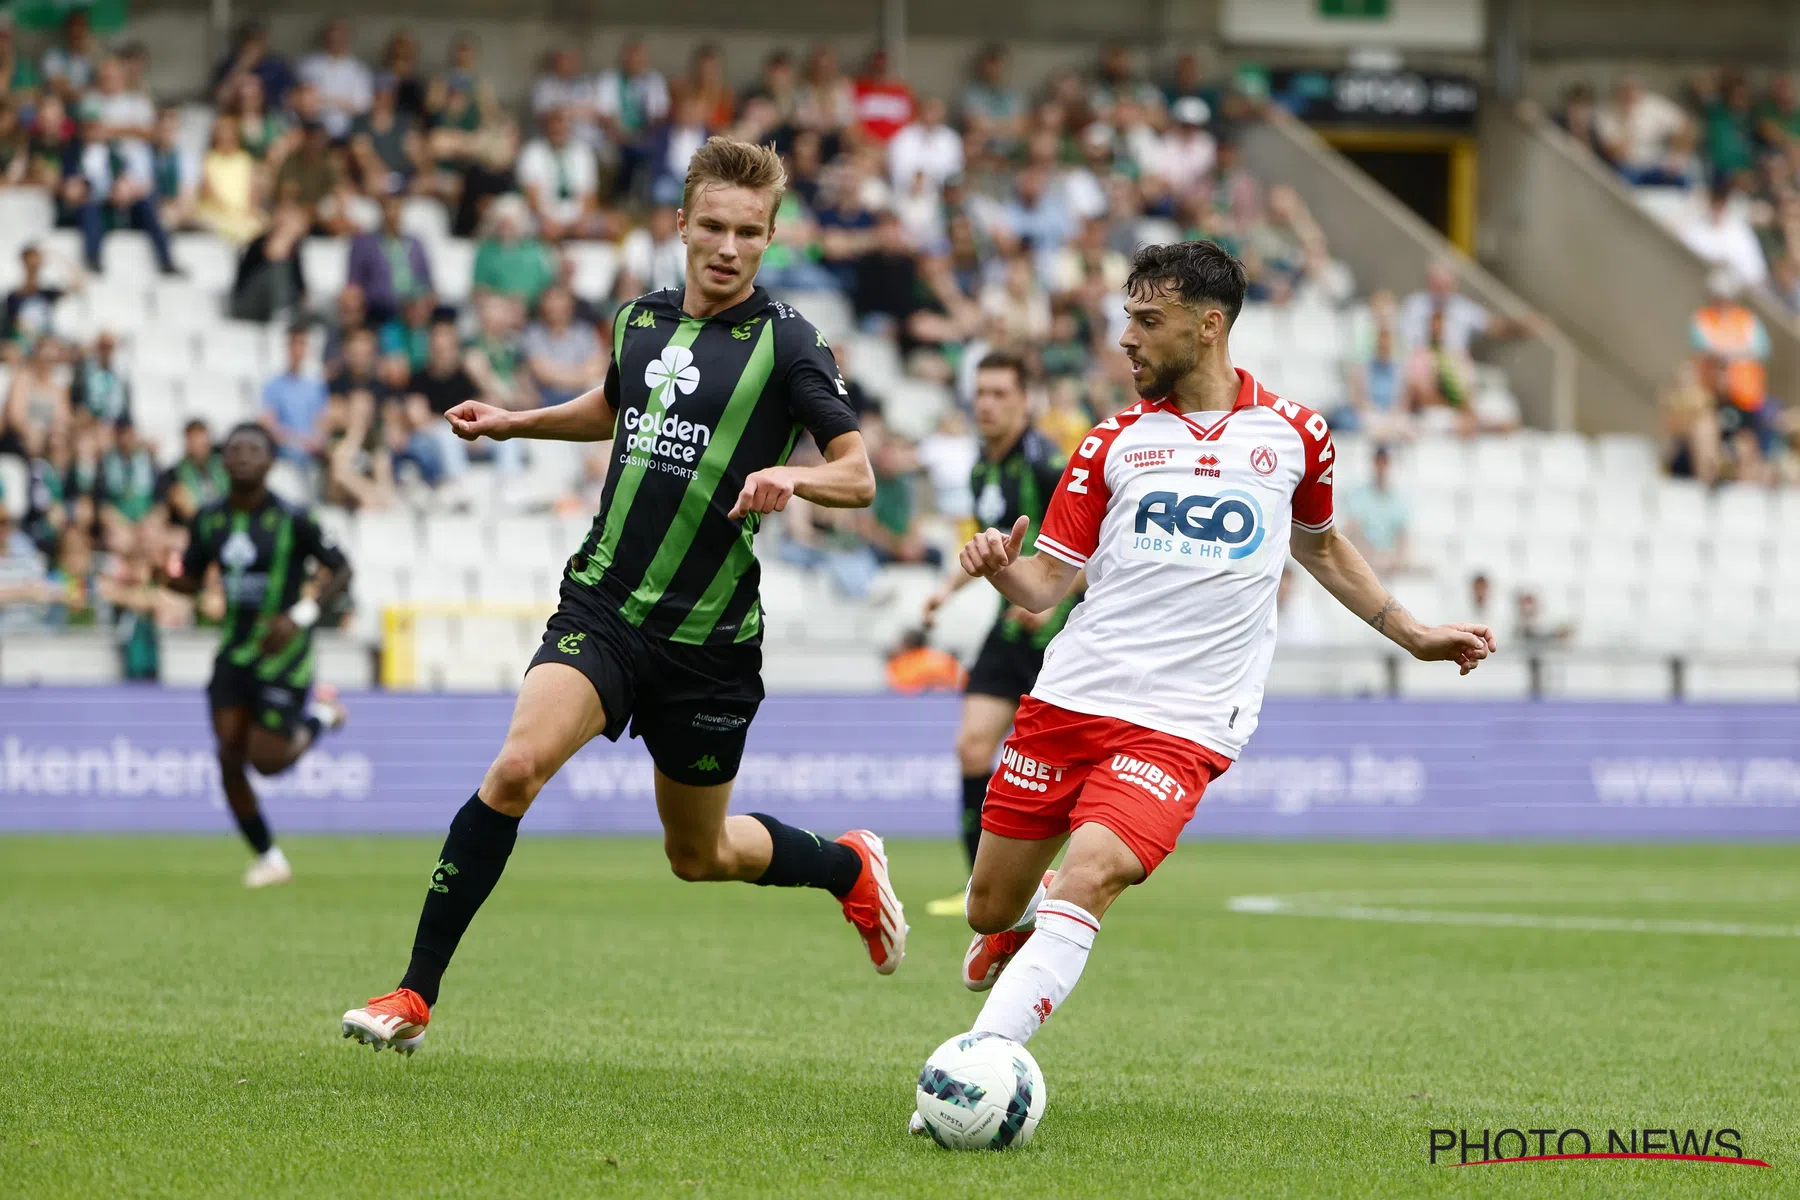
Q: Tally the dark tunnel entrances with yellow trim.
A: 1